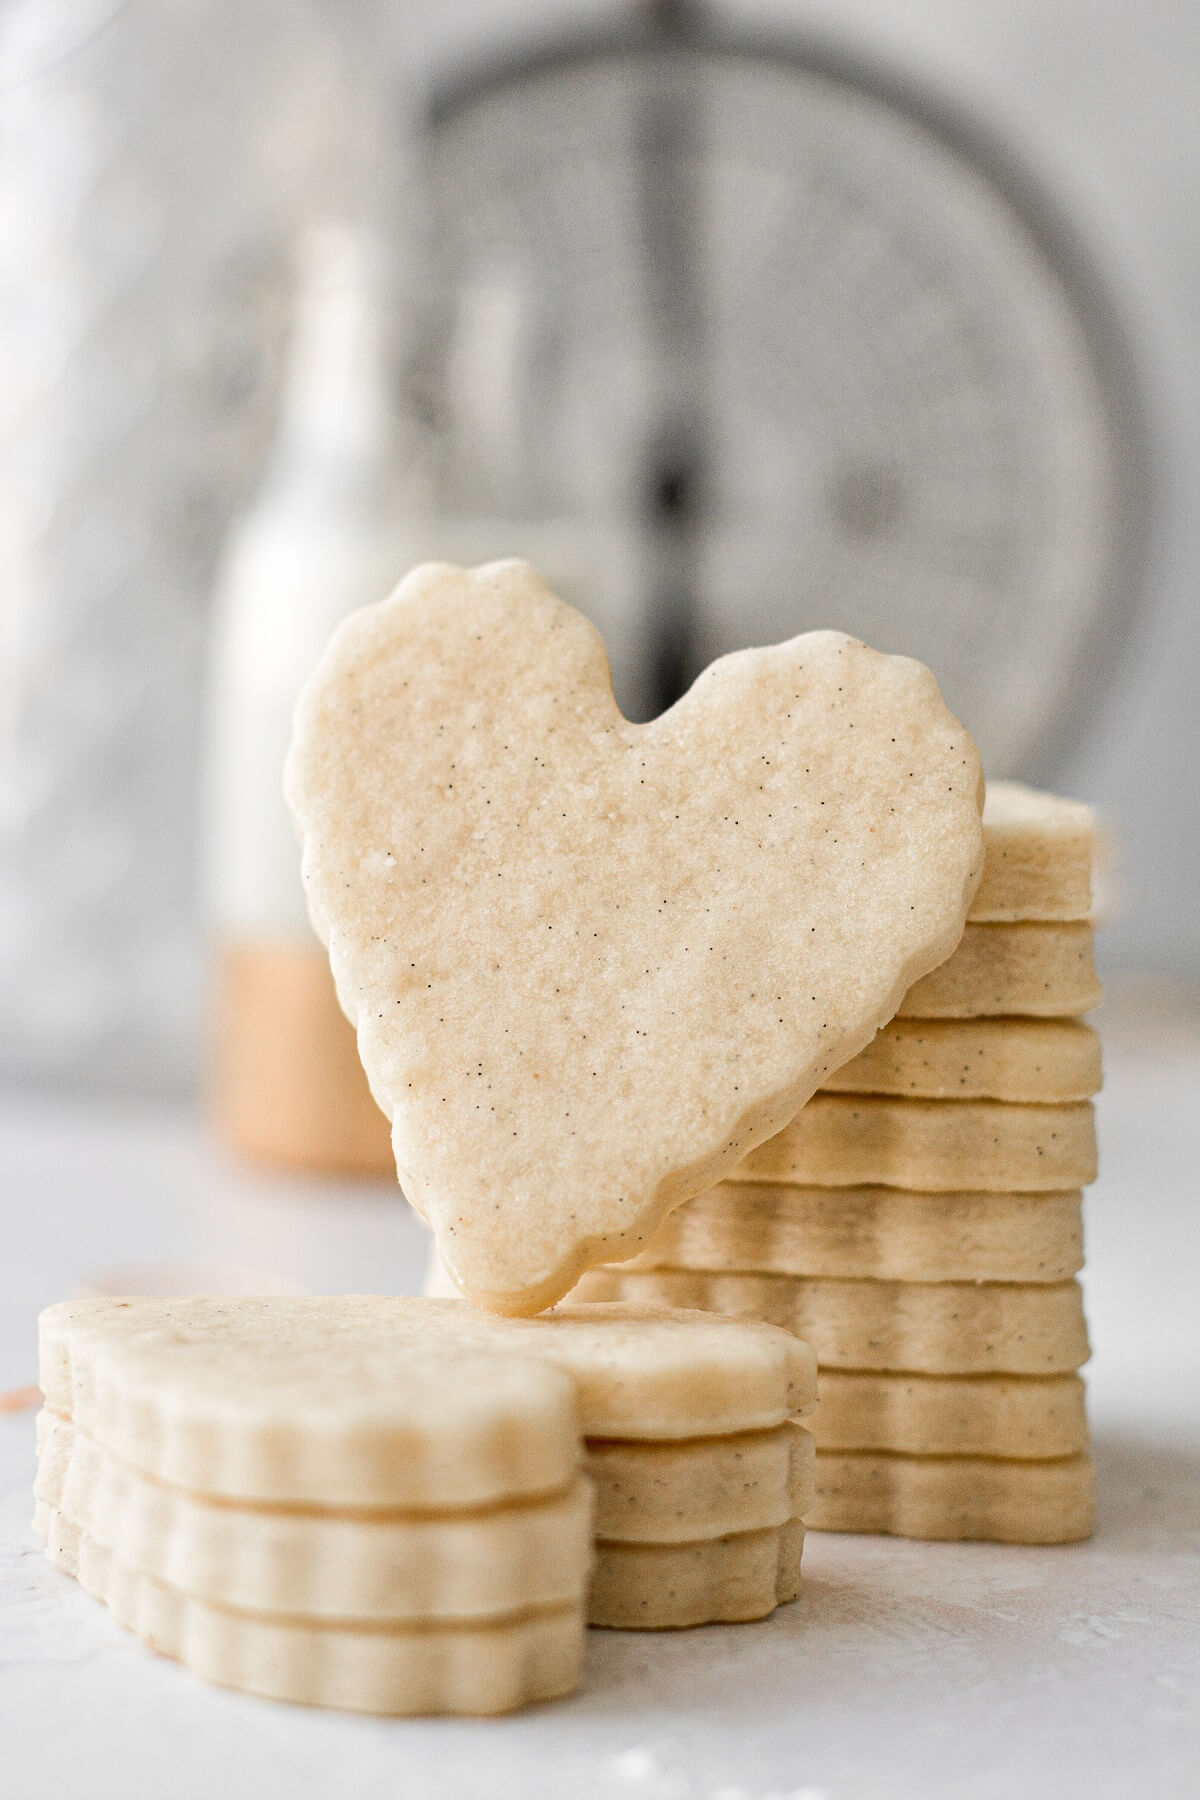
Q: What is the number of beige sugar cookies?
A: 12